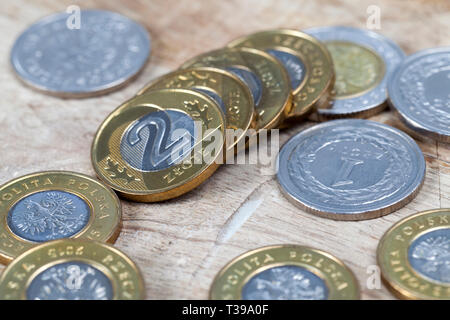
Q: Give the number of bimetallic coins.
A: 9